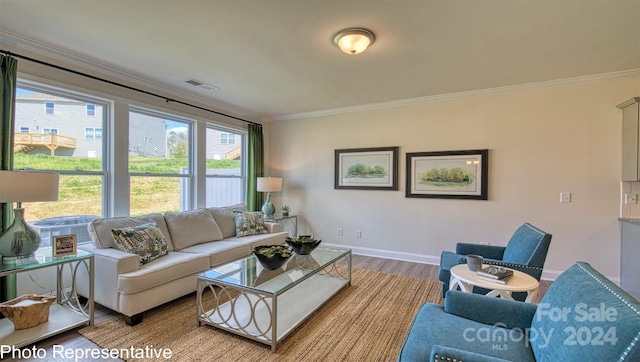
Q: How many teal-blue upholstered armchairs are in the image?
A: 2